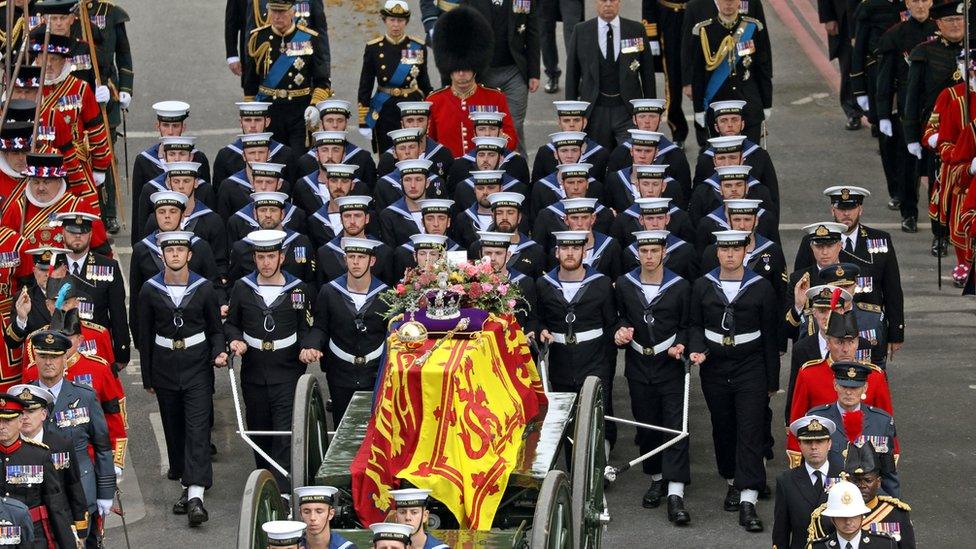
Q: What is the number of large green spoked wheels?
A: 4